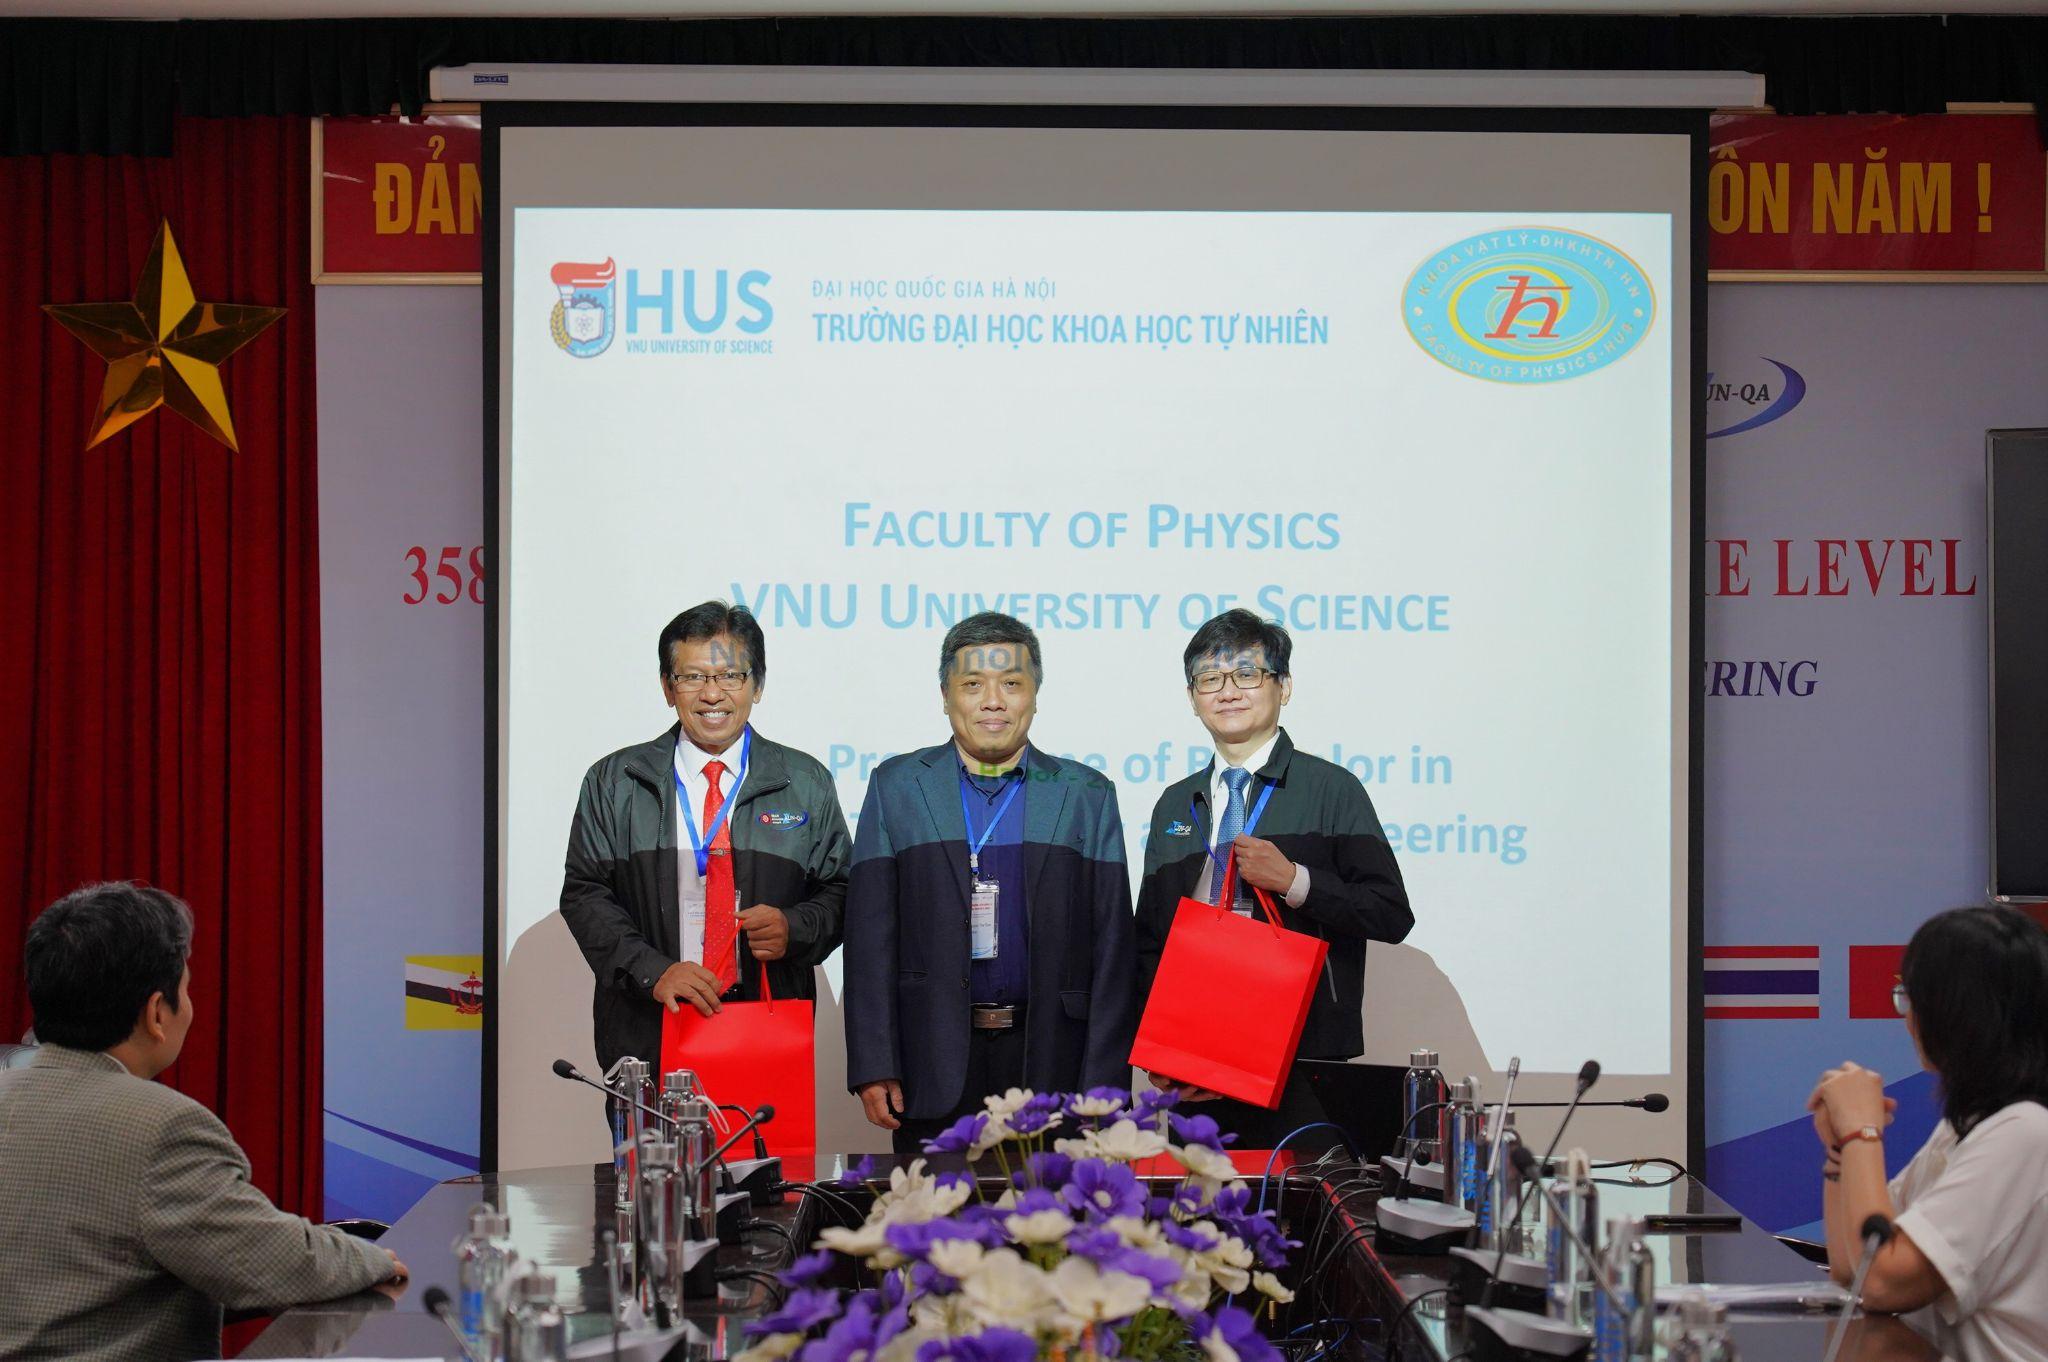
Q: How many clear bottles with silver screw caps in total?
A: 12